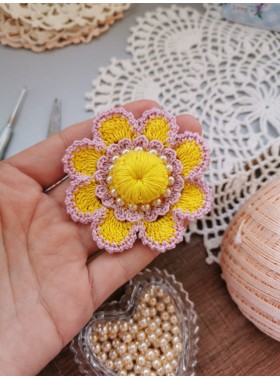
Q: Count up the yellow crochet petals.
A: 8